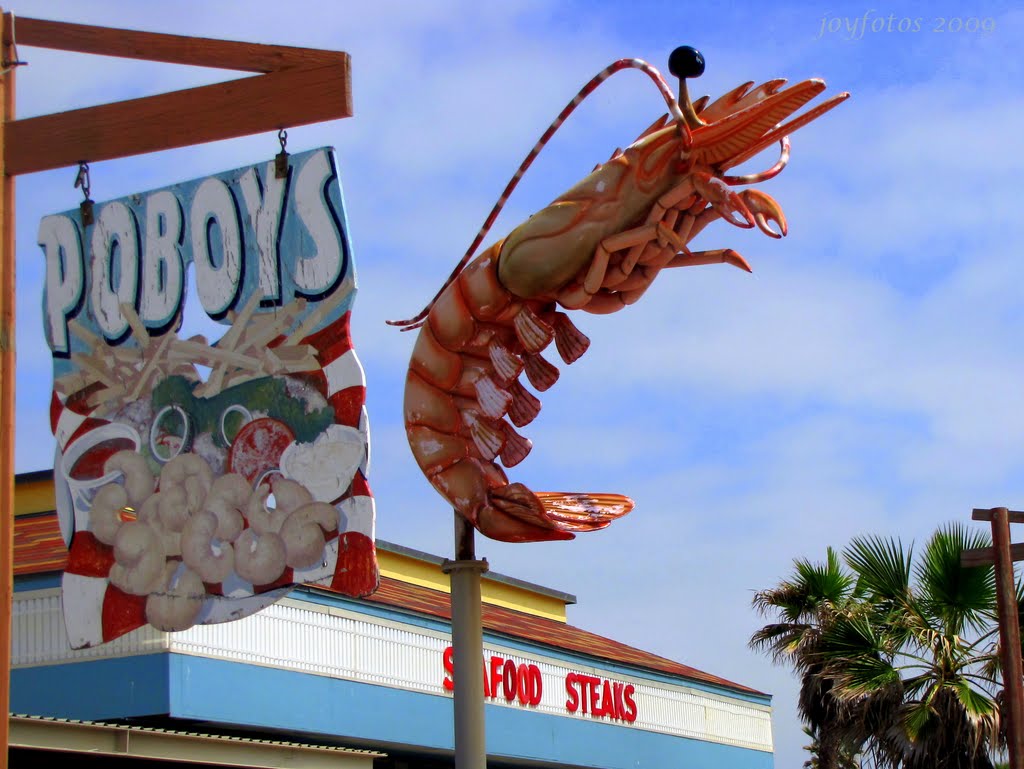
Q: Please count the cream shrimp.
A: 11